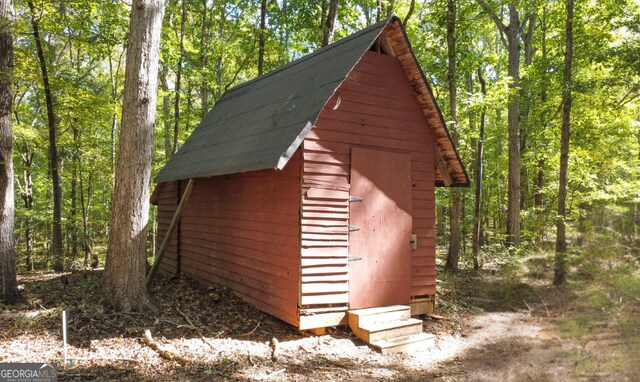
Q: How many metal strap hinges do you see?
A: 3